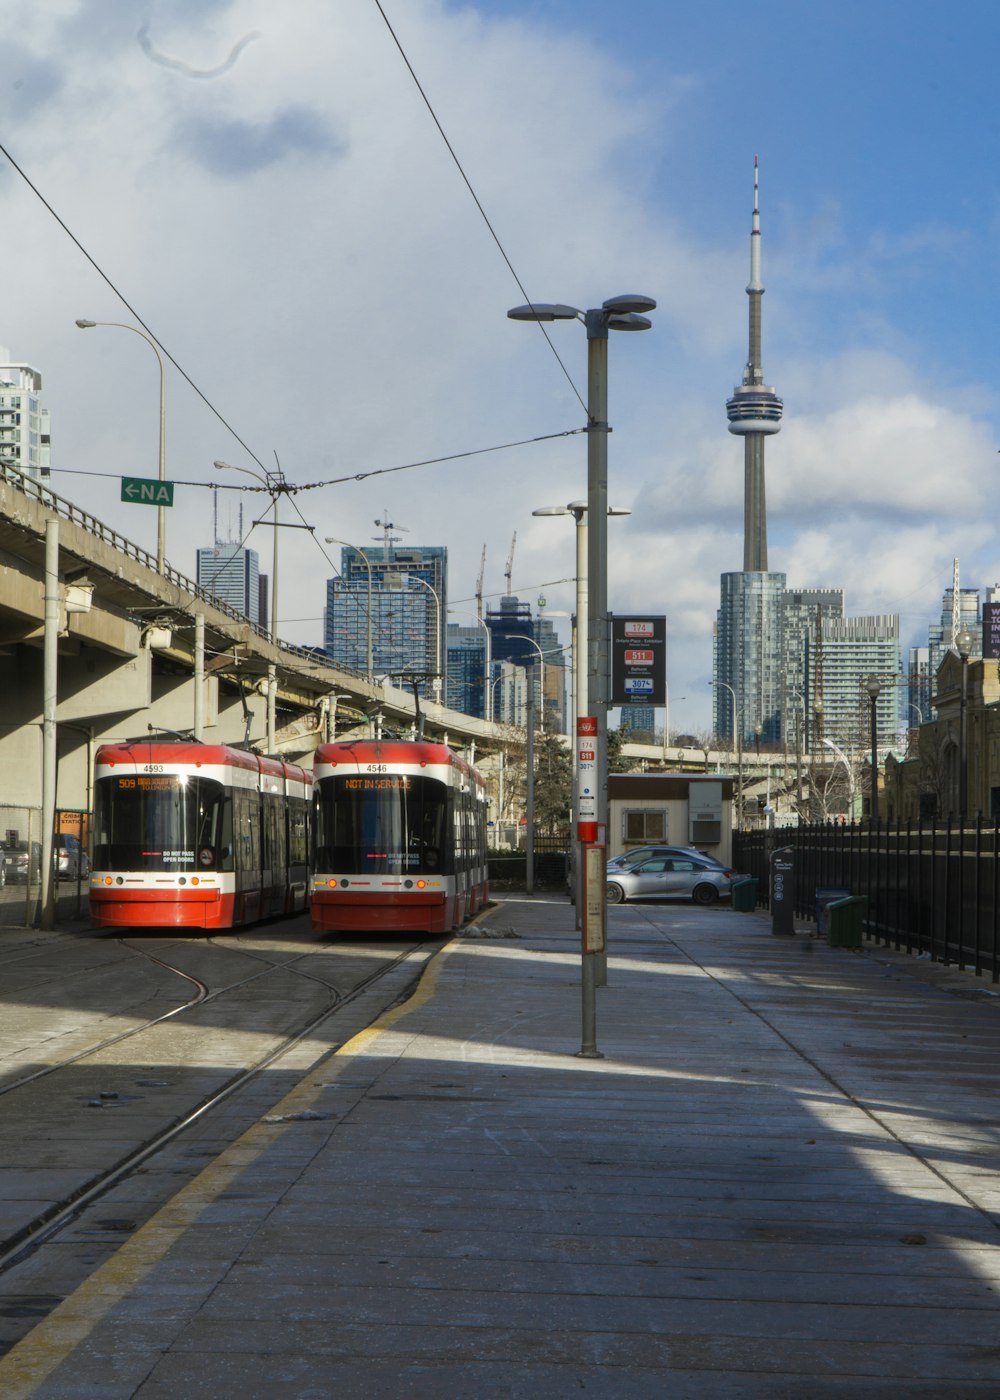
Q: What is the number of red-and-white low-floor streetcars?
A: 2